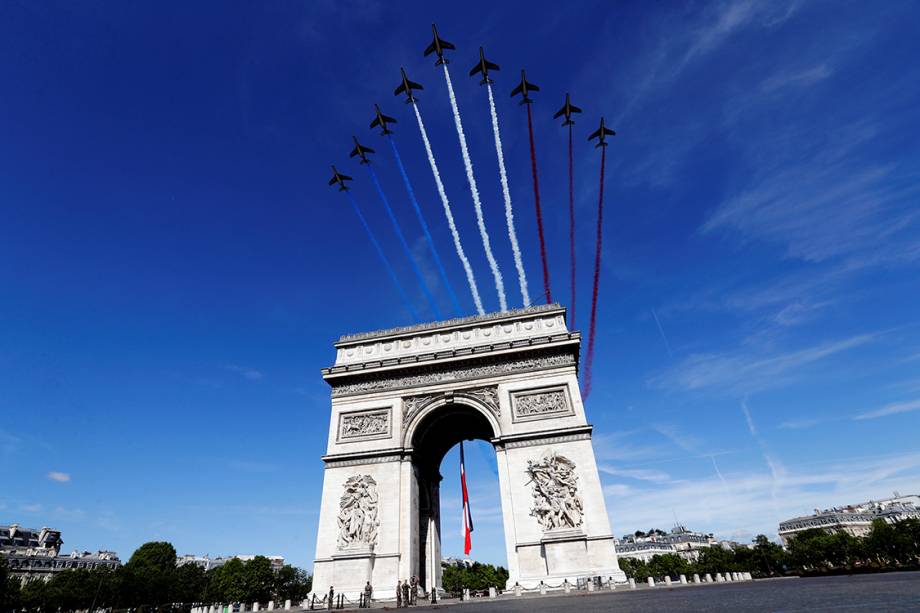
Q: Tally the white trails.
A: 3